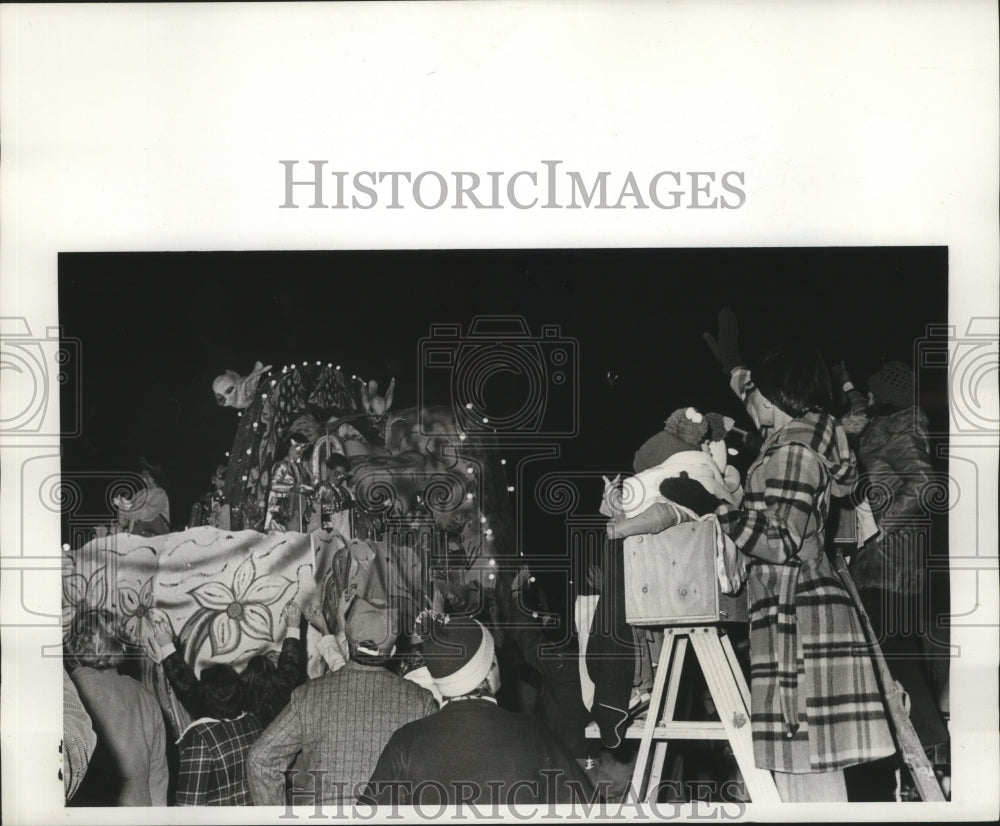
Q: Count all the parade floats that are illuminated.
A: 1